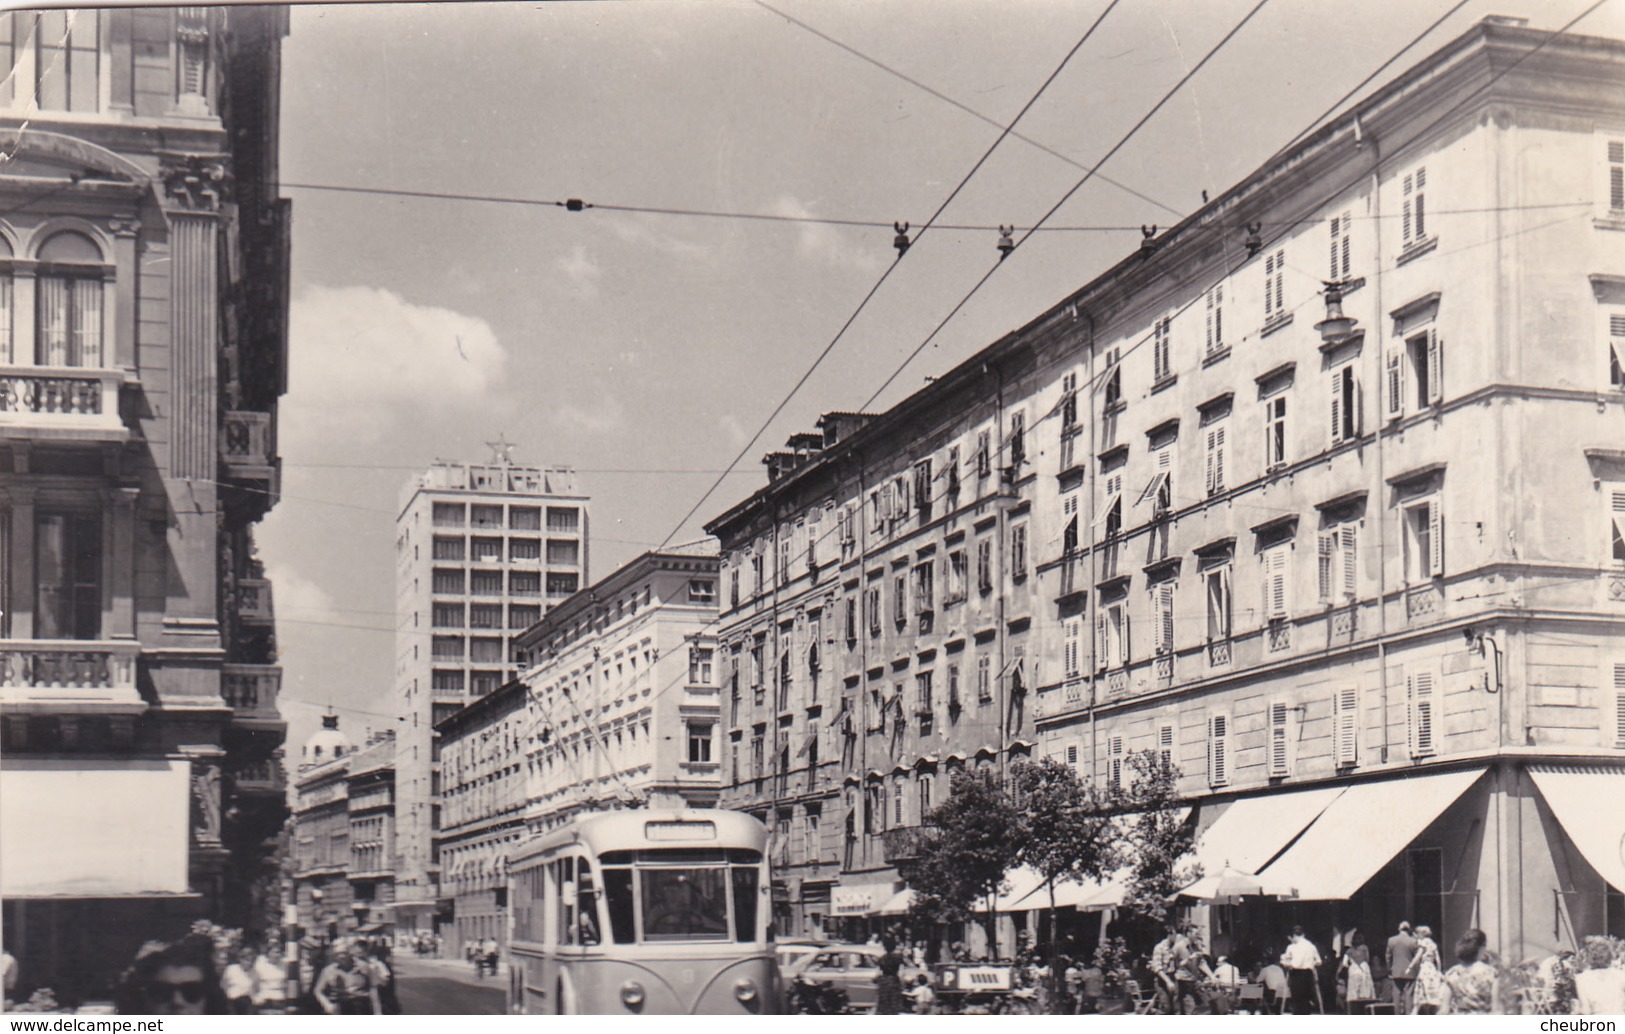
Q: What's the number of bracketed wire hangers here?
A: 4